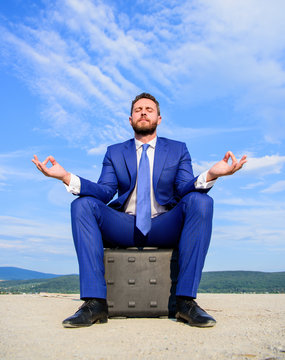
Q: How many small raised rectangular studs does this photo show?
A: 9